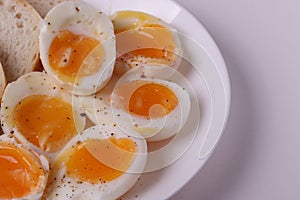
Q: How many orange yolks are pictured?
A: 6